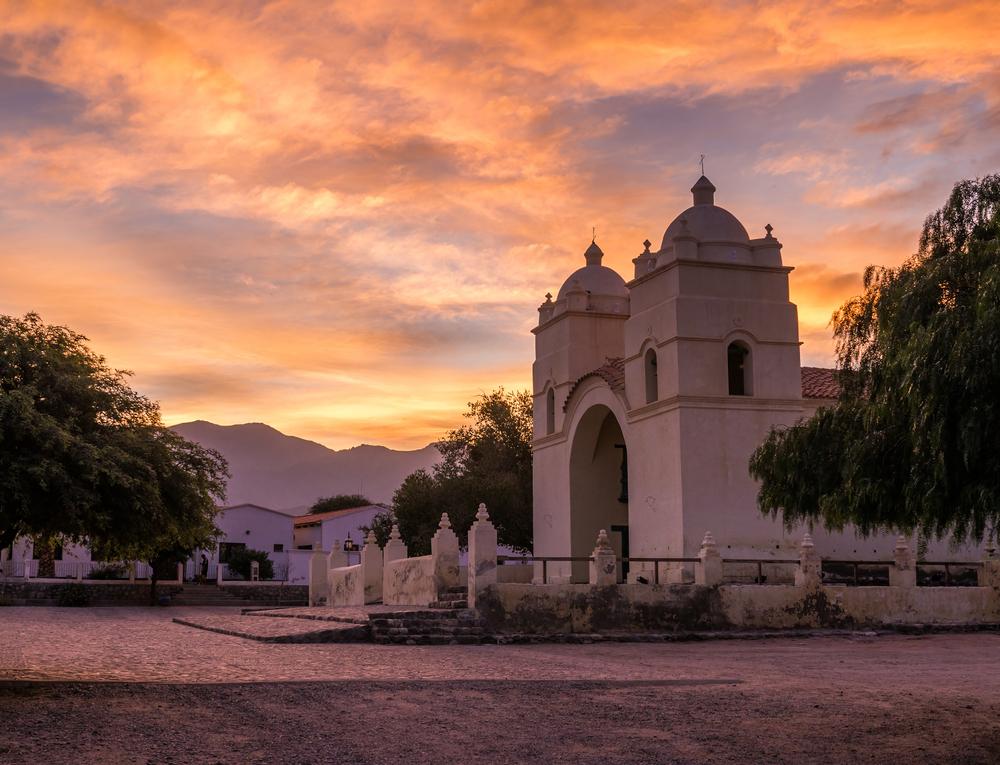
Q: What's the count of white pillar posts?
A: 11